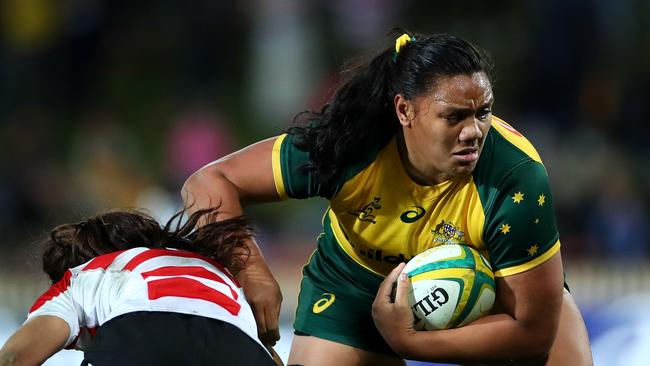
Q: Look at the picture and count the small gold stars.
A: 5